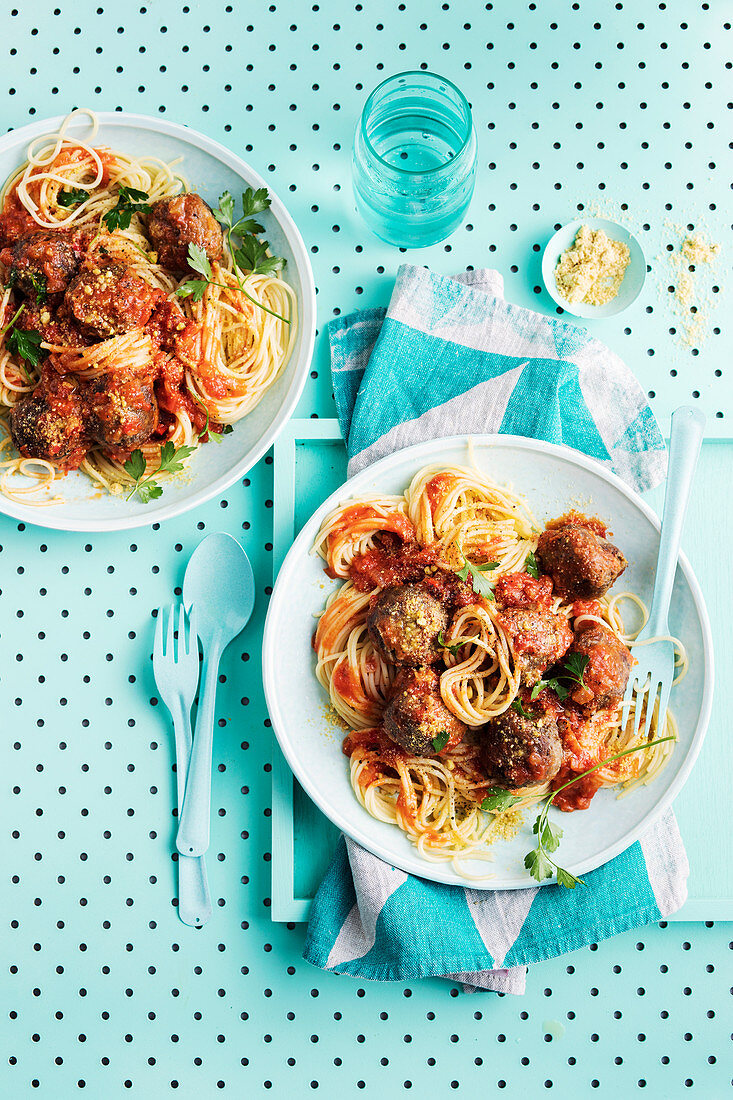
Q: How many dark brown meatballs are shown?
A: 11